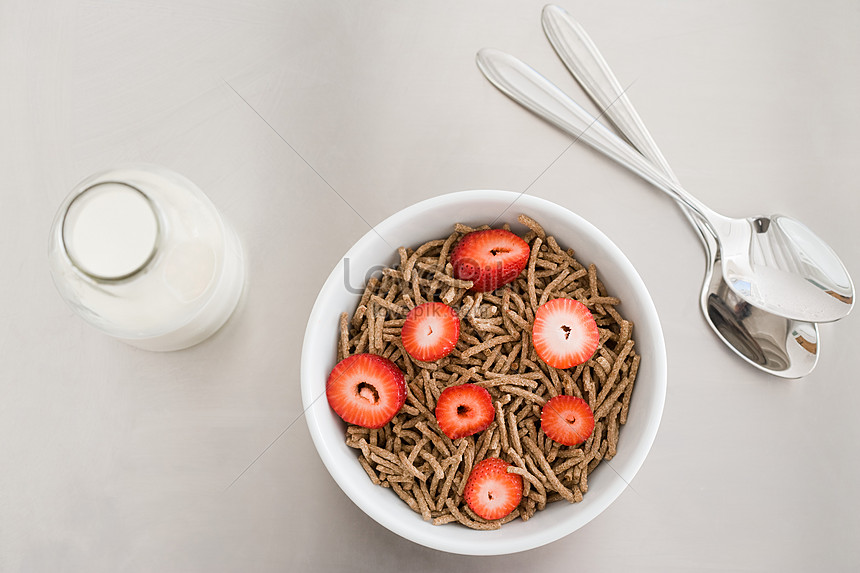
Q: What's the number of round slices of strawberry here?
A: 7